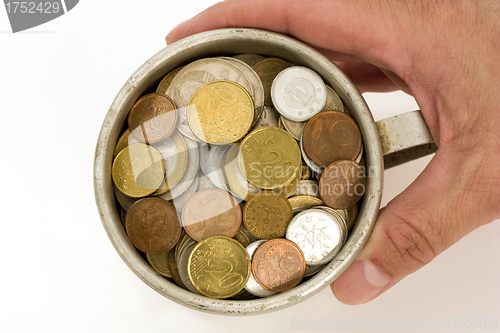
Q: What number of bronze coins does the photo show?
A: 6